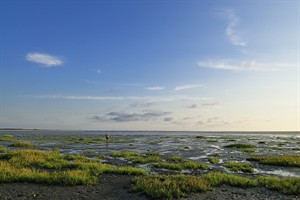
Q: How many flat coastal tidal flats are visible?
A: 1